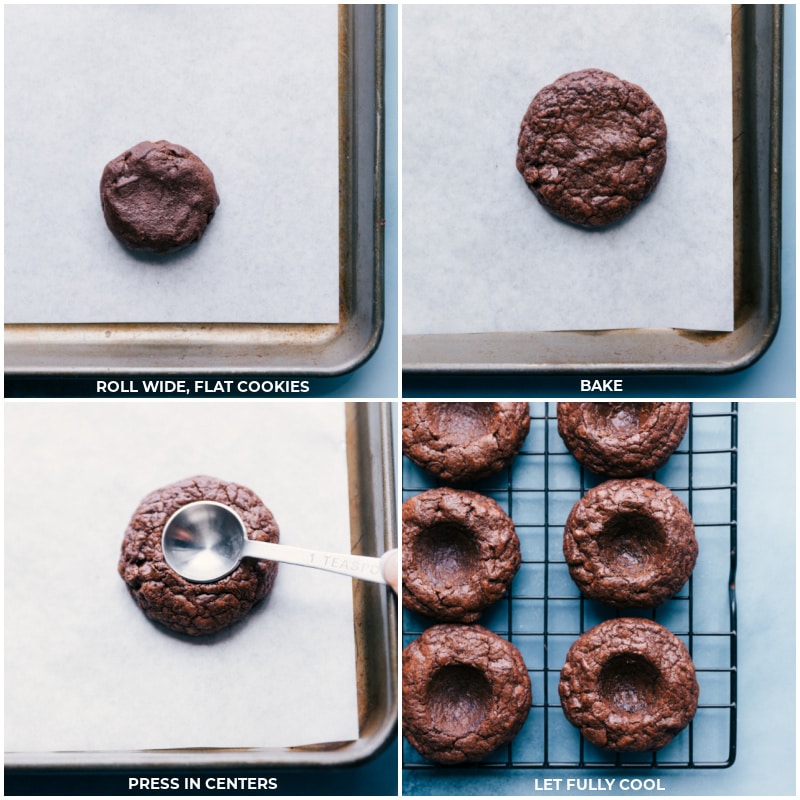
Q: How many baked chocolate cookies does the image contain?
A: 8